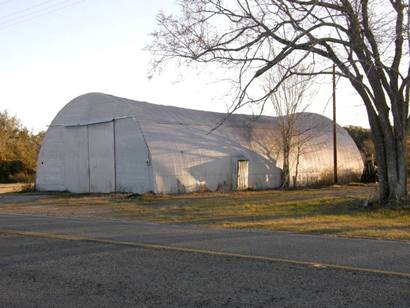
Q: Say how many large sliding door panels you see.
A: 2